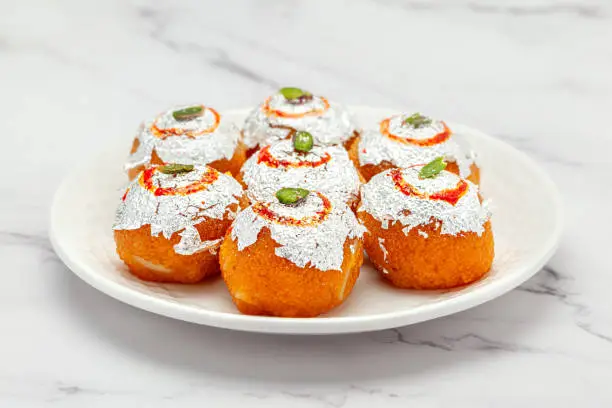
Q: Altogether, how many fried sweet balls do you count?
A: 7